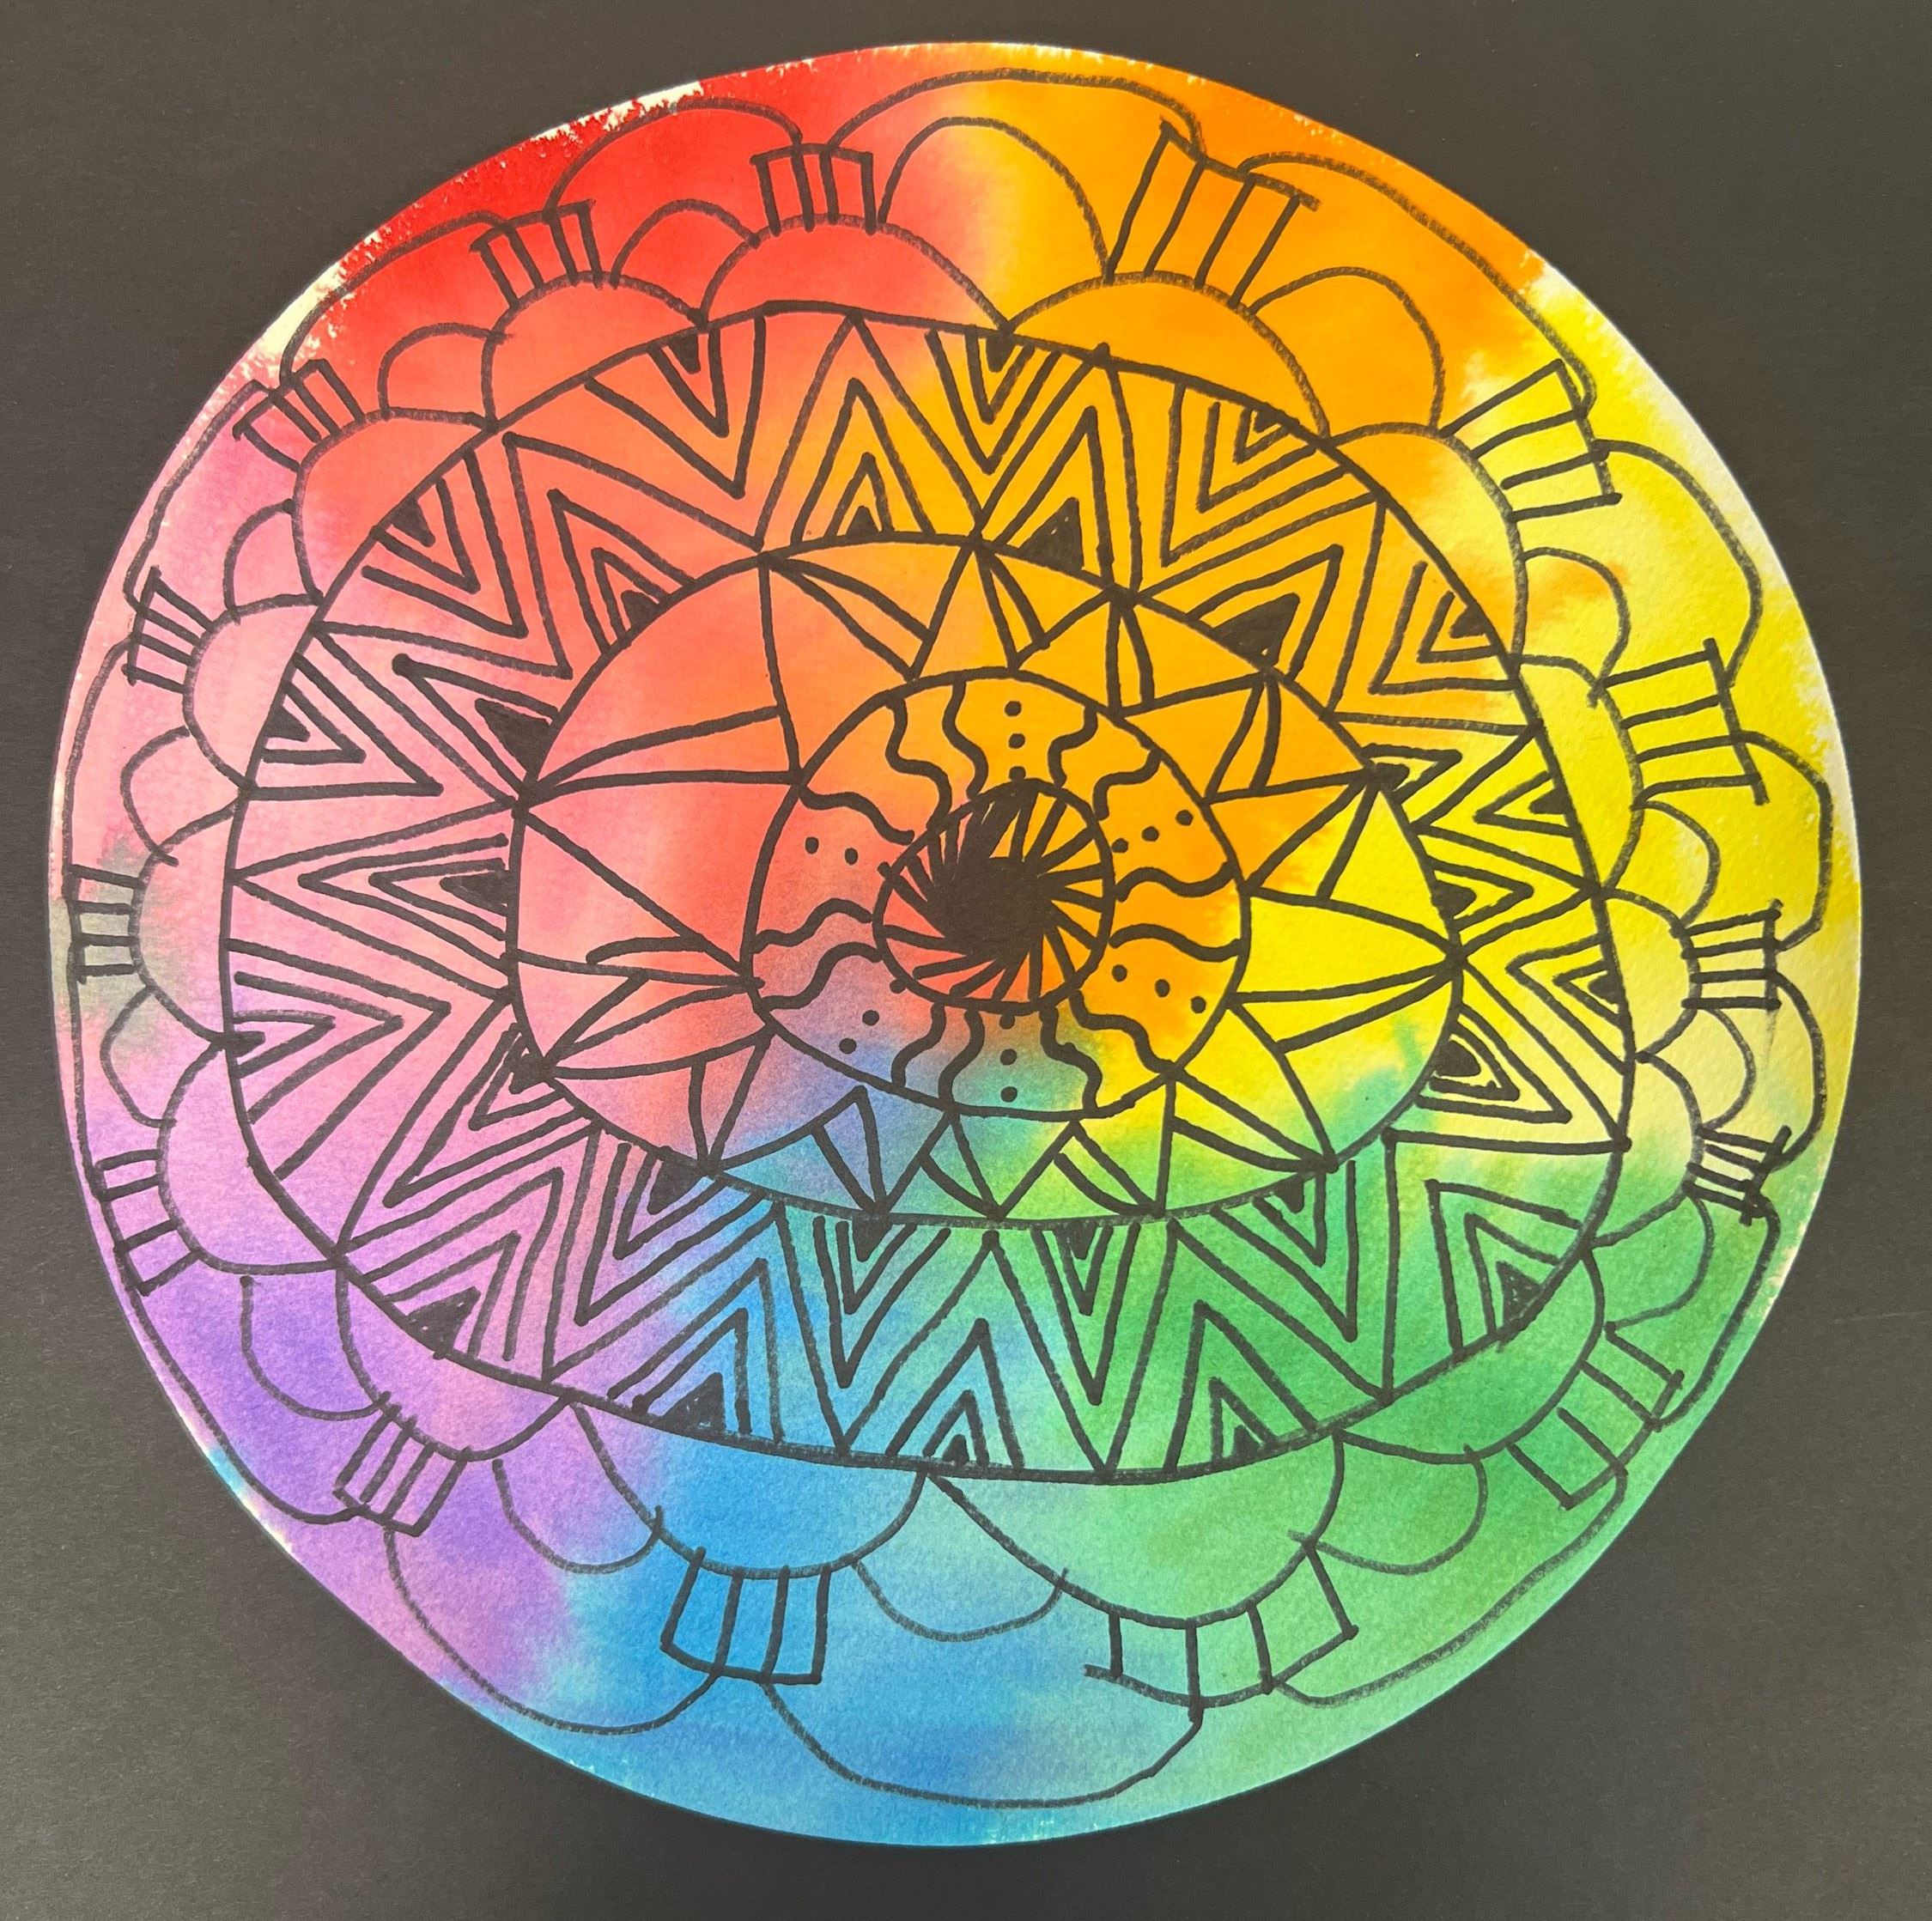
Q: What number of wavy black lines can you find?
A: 13